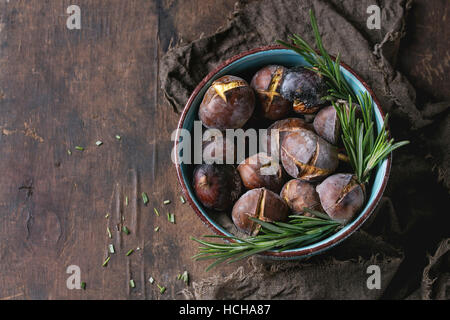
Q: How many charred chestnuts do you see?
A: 12